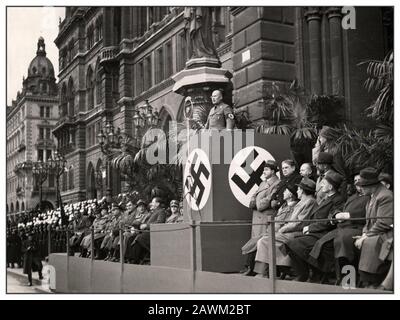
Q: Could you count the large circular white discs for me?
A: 2